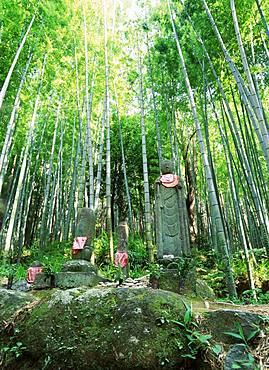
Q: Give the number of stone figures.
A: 4